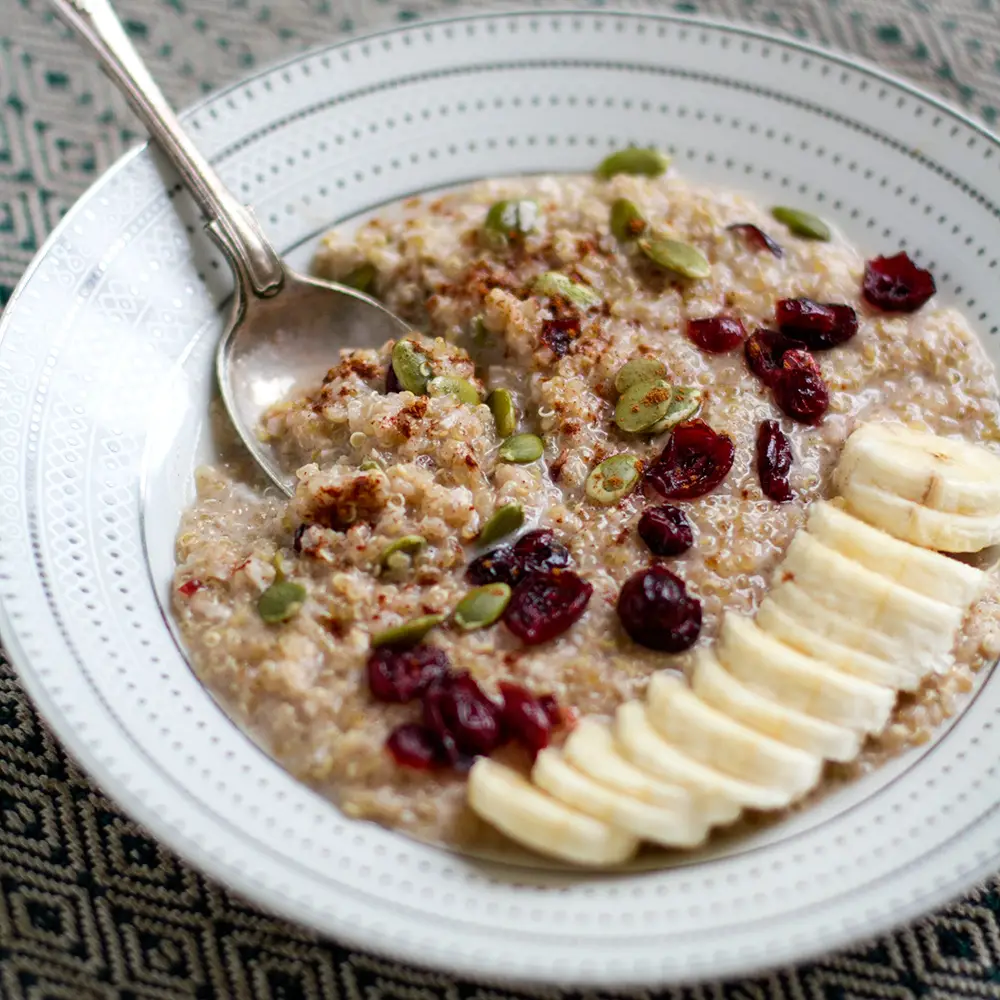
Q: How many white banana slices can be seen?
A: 13